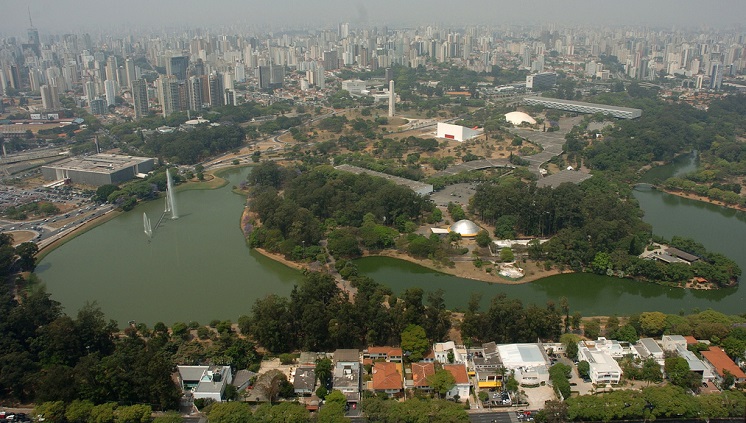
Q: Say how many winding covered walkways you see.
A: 1